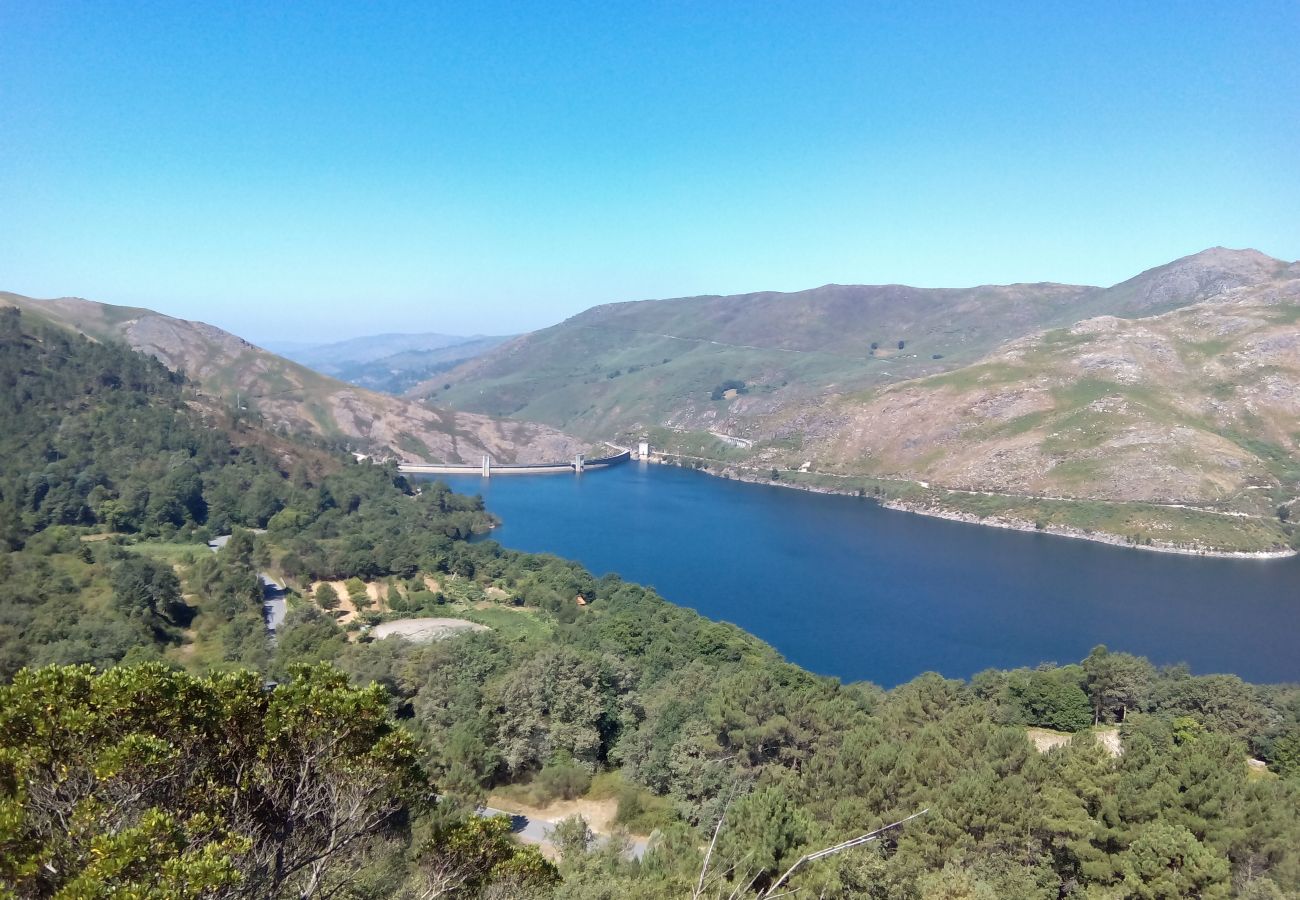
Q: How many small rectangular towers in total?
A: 3